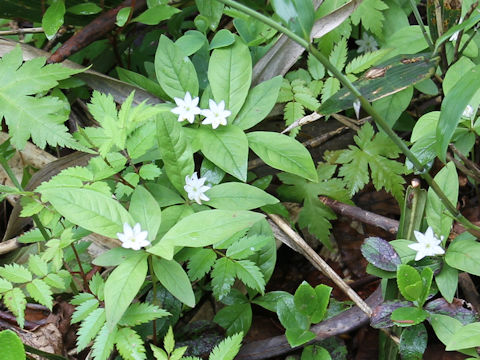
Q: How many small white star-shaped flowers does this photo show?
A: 5